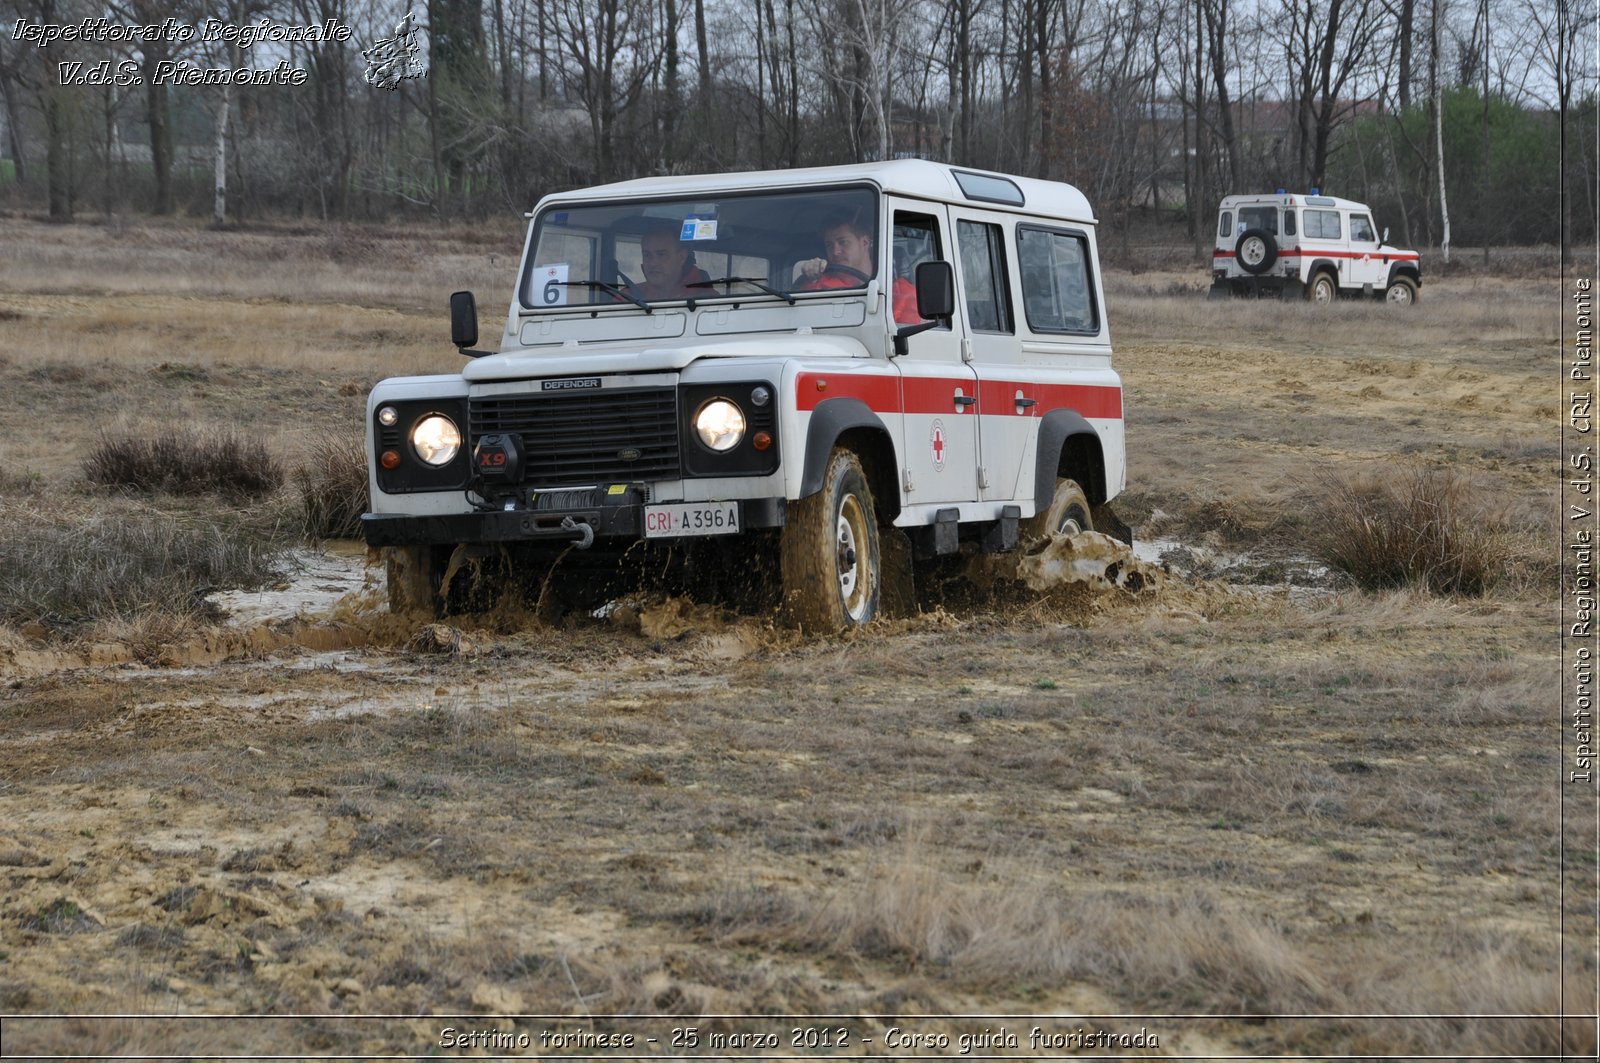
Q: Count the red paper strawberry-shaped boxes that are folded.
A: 0